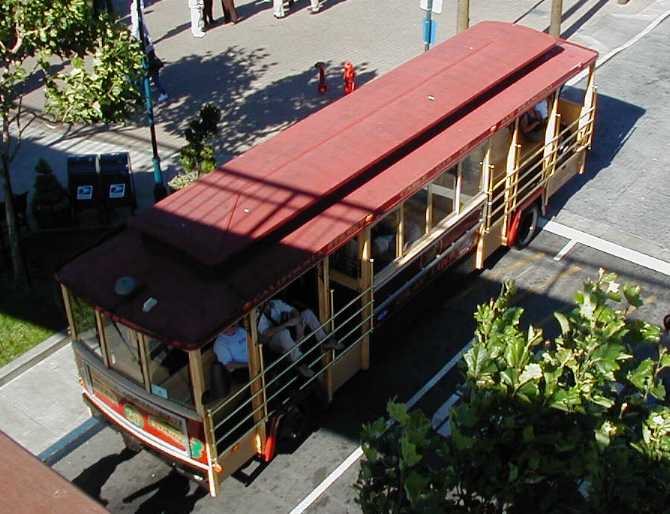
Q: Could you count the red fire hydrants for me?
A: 2